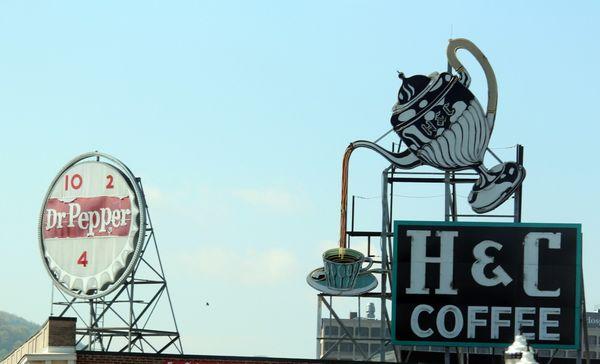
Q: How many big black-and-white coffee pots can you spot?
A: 1